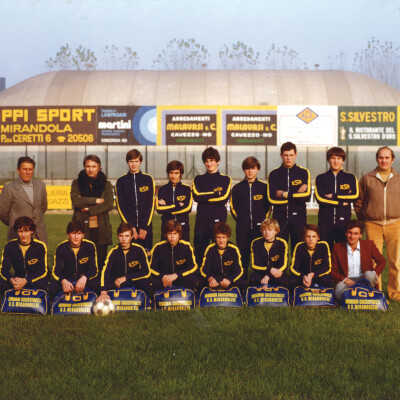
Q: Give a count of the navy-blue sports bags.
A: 8